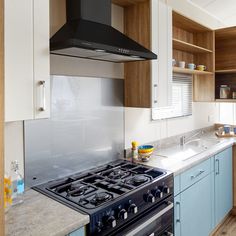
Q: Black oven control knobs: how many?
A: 6